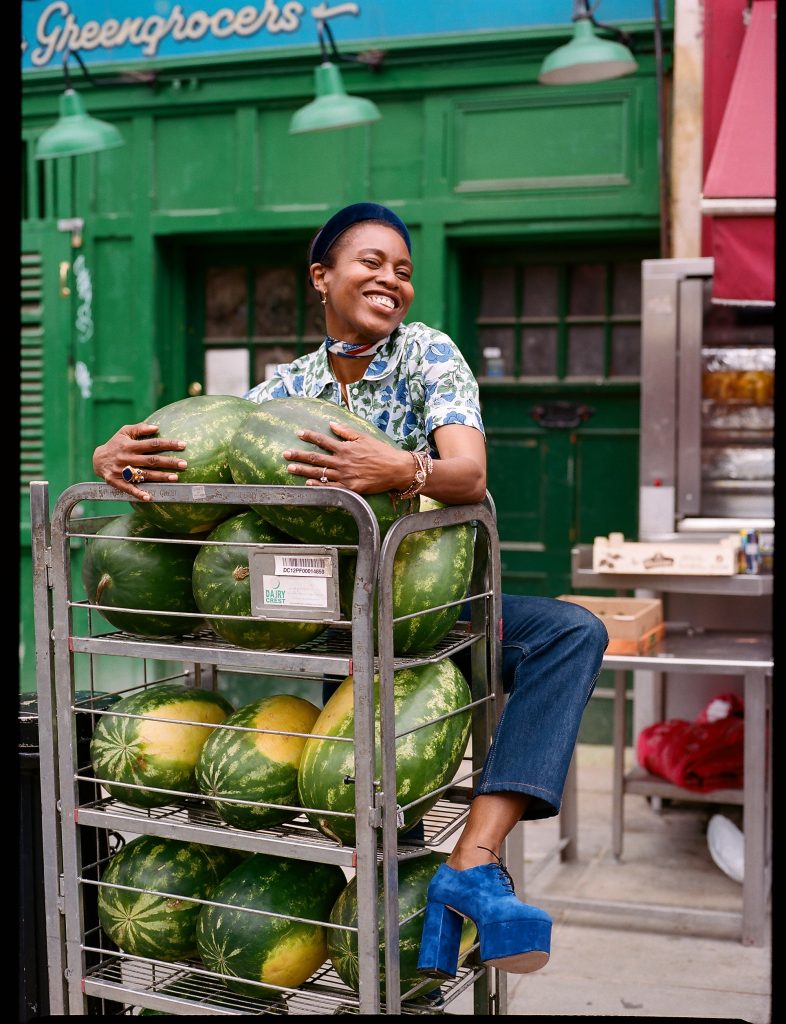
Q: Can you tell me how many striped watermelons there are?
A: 11